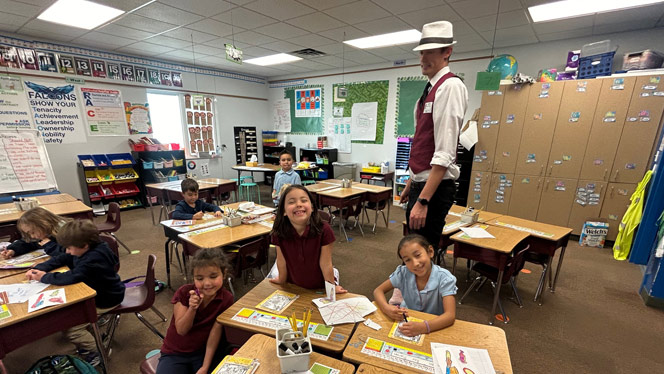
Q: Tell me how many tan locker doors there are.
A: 12